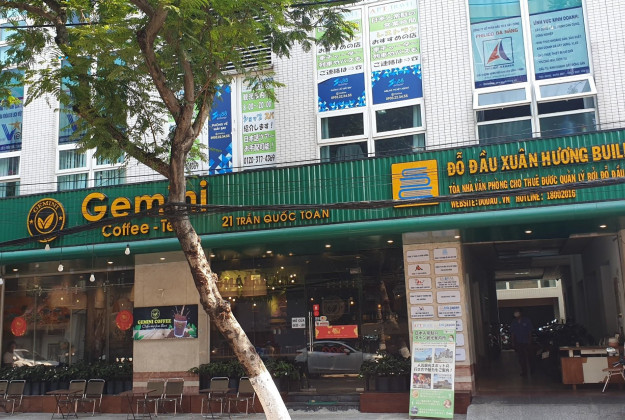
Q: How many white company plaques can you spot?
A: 13